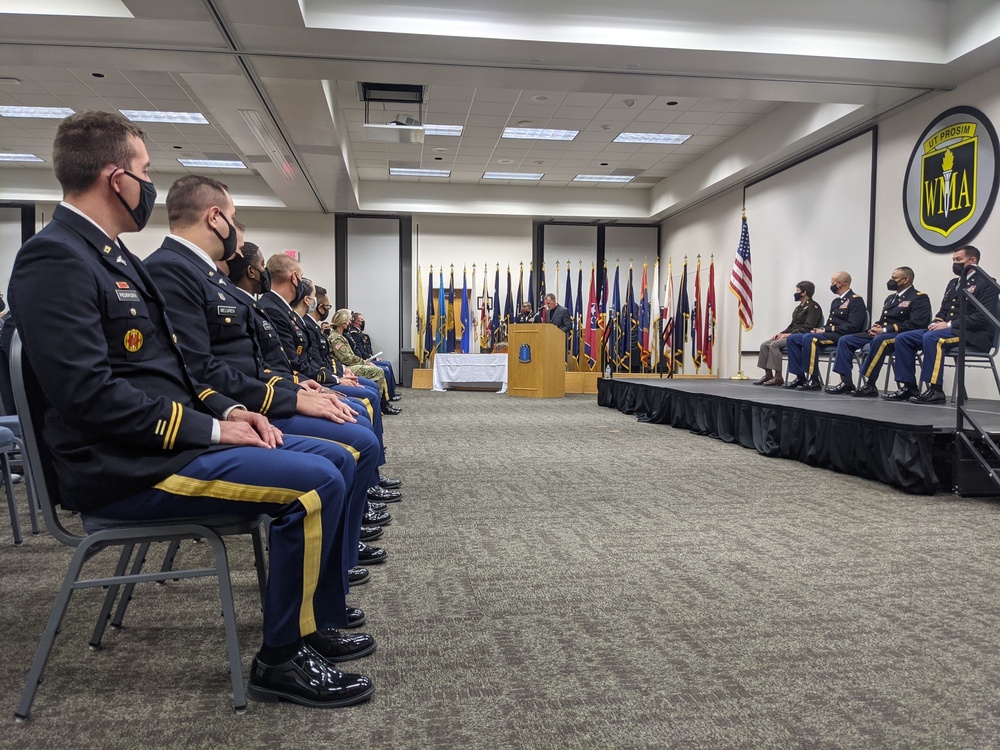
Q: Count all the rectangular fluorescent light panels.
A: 10